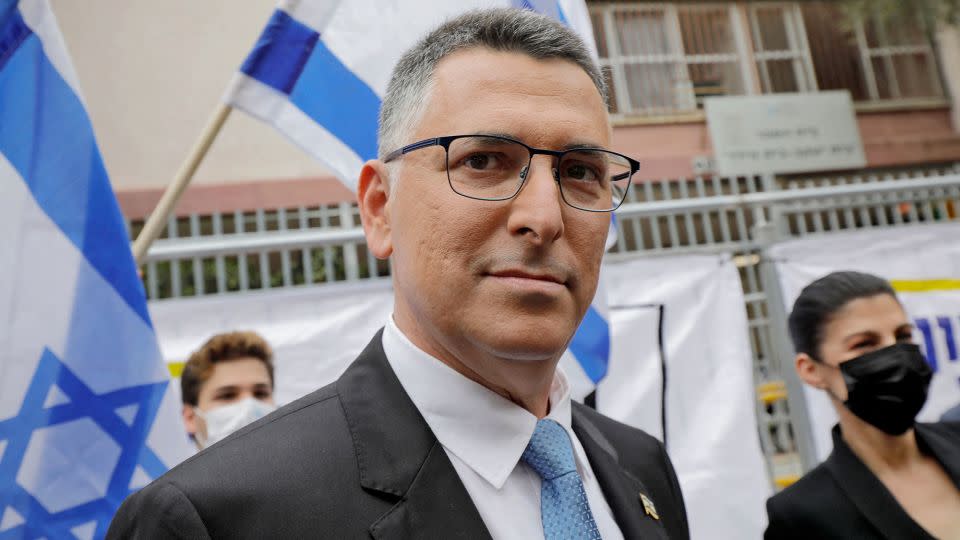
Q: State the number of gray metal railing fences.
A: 1